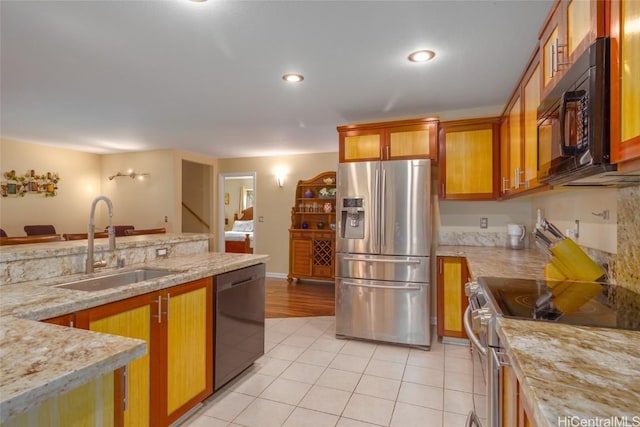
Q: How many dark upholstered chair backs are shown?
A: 3